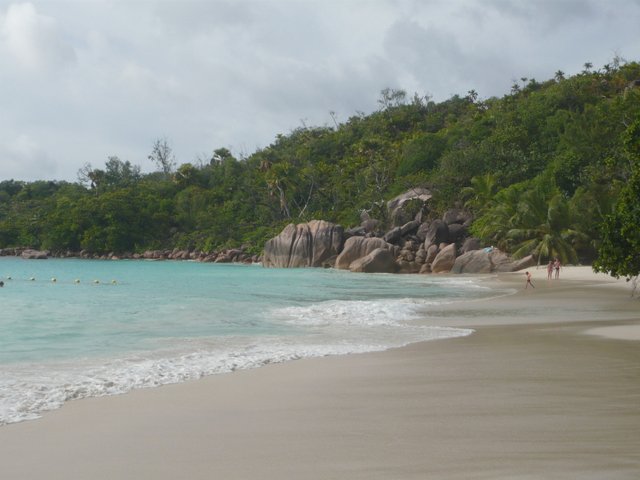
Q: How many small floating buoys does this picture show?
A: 6